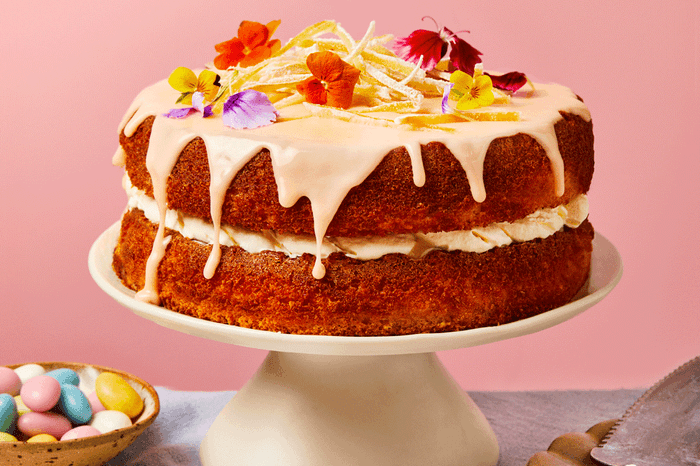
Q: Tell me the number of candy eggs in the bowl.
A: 14